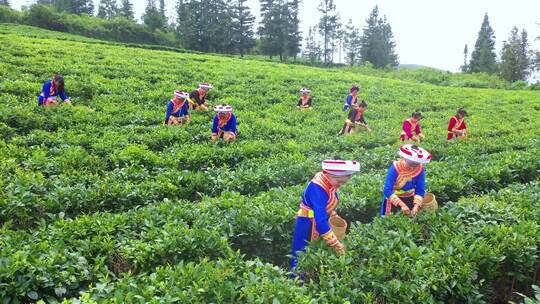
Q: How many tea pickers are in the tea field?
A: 11